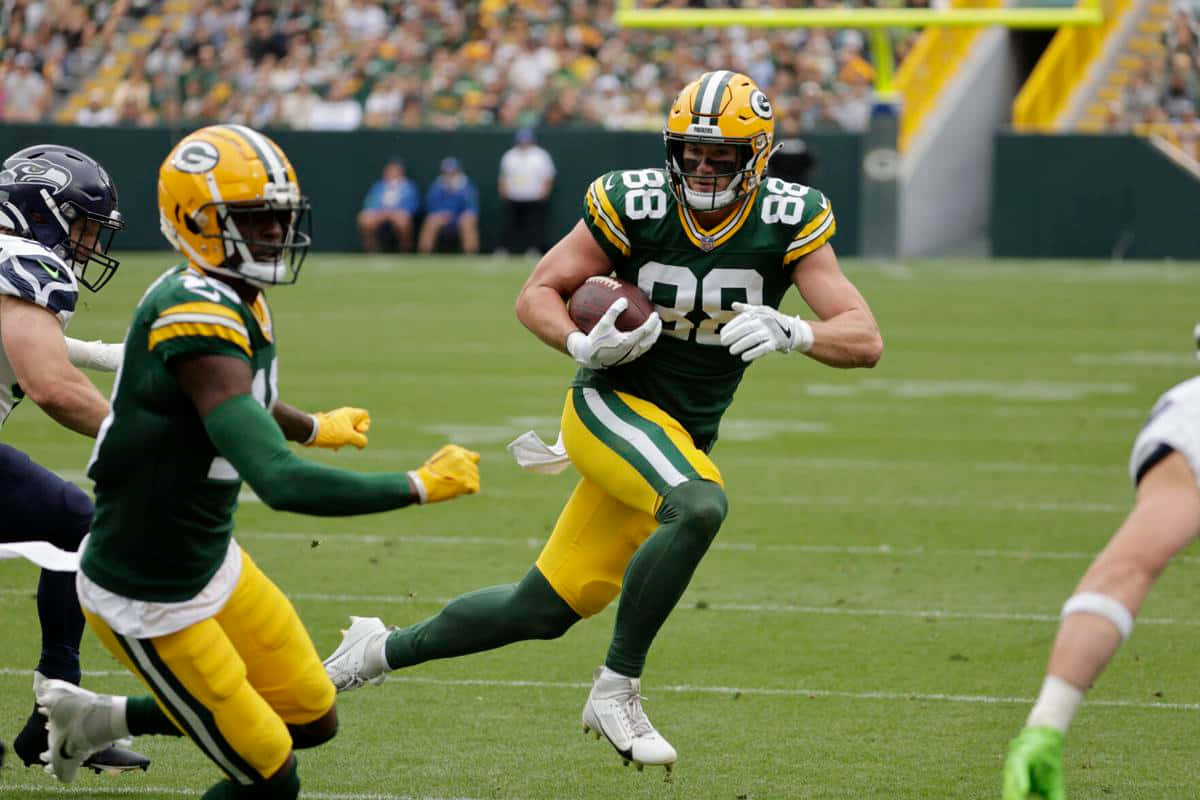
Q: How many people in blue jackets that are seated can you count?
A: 2